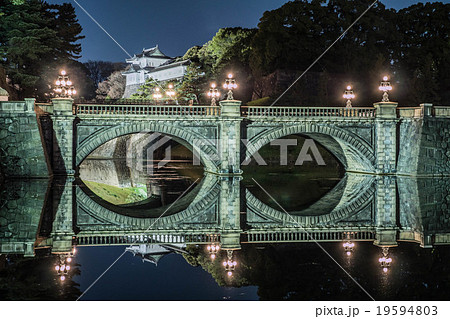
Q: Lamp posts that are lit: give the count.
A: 7